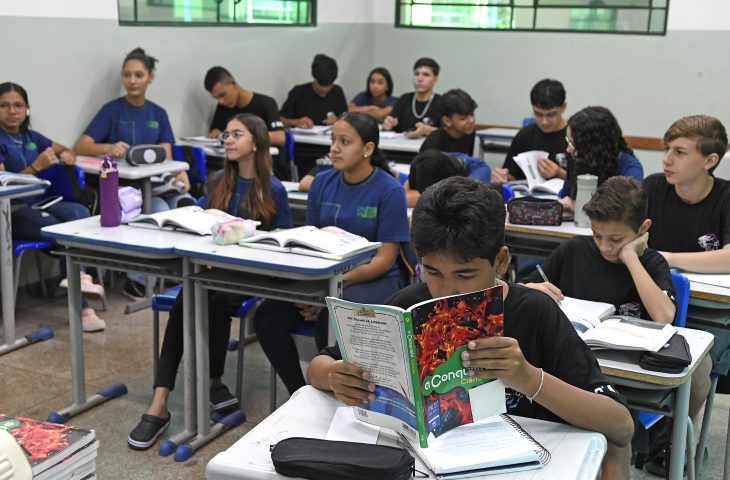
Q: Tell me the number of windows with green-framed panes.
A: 2